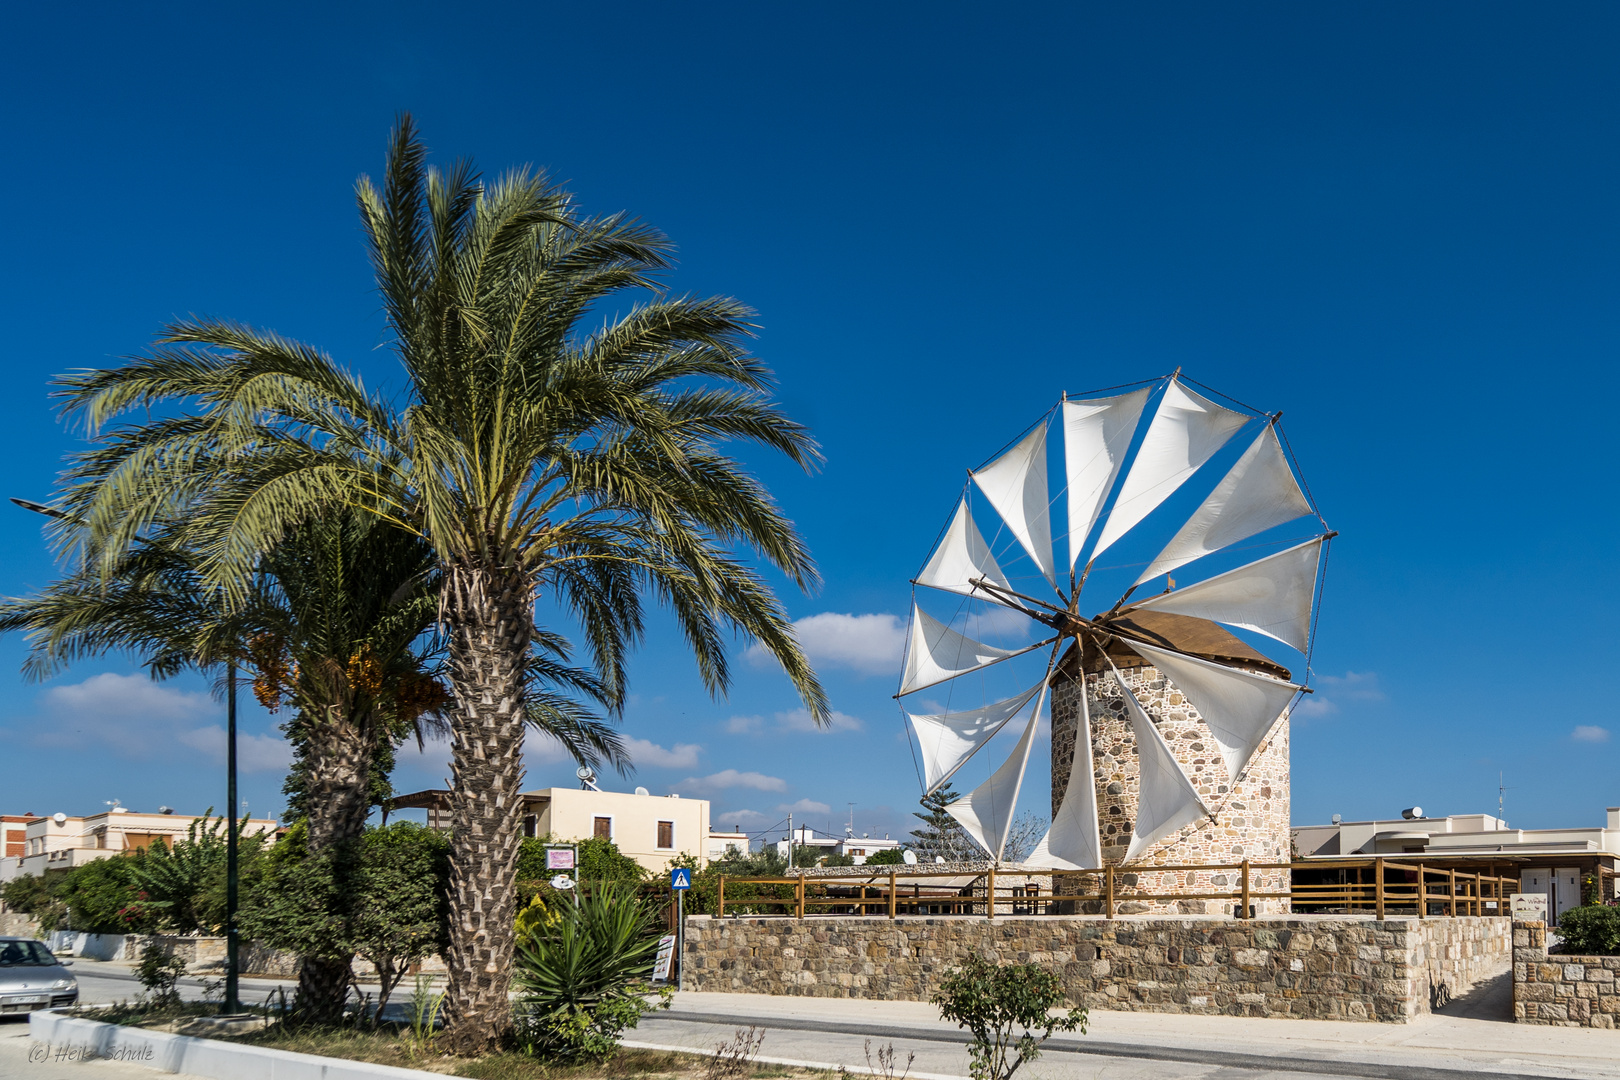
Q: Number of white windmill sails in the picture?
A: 12